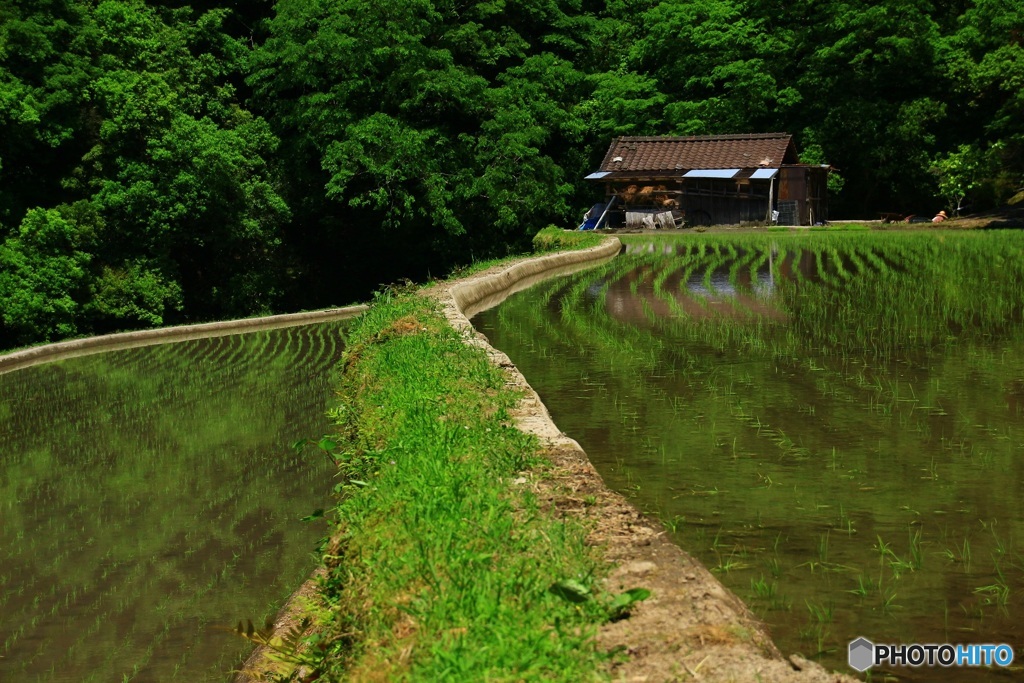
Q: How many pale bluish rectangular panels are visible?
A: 3